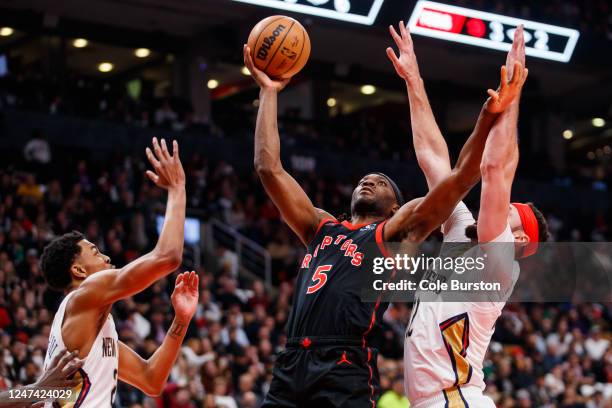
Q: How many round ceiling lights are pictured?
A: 10